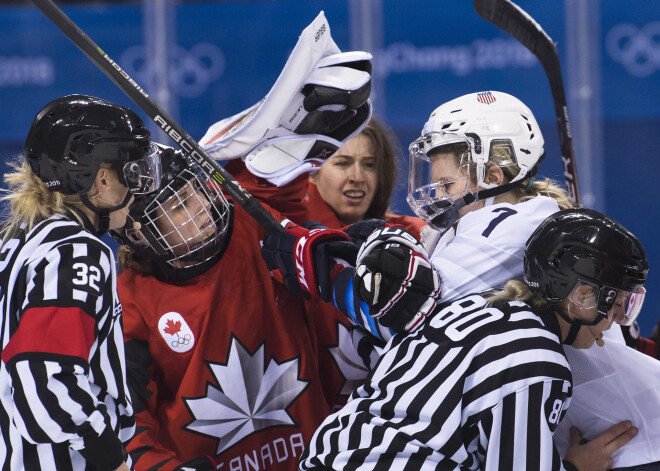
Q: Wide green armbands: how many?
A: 0